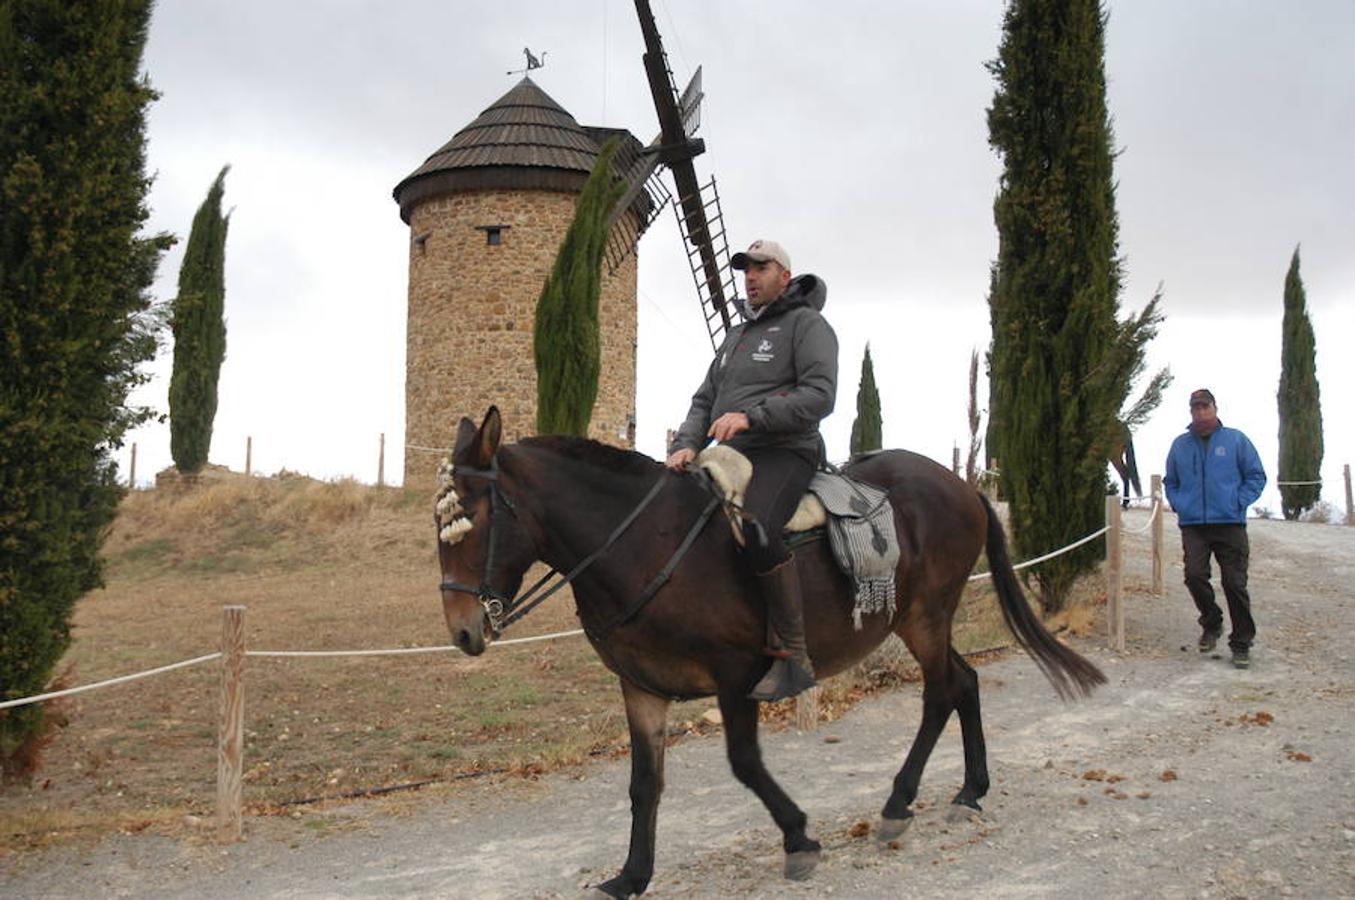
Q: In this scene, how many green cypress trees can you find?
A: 6